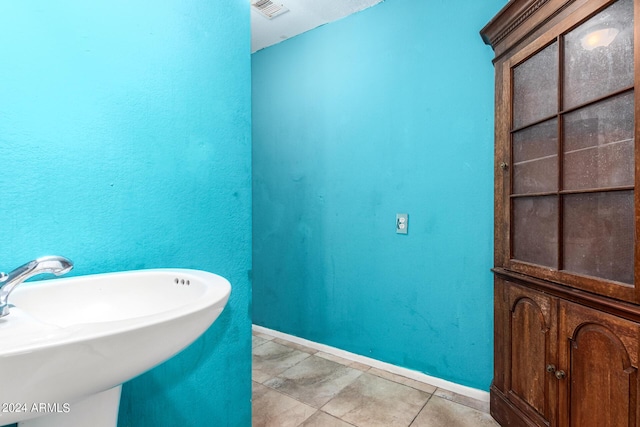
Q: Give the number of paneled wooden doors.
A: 2